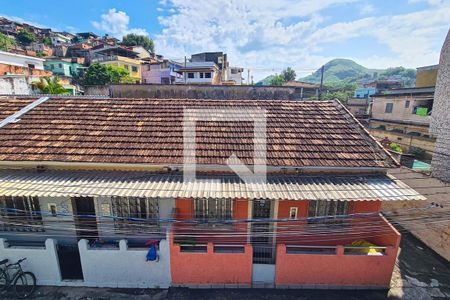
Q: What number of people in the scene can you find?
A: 0